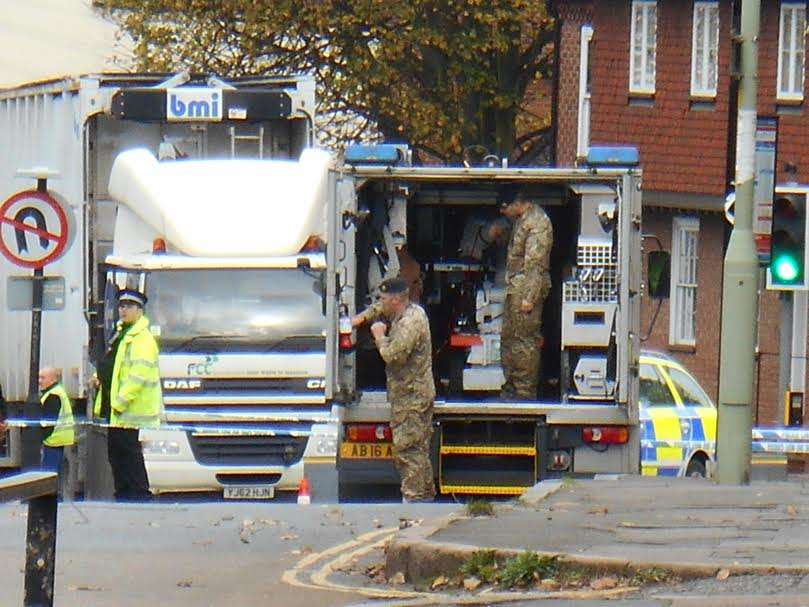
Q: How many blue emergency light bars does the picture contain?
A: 2